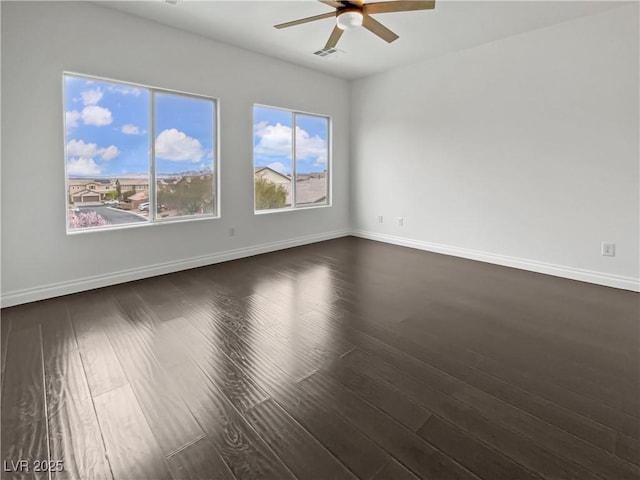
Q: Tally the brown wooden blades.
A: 5